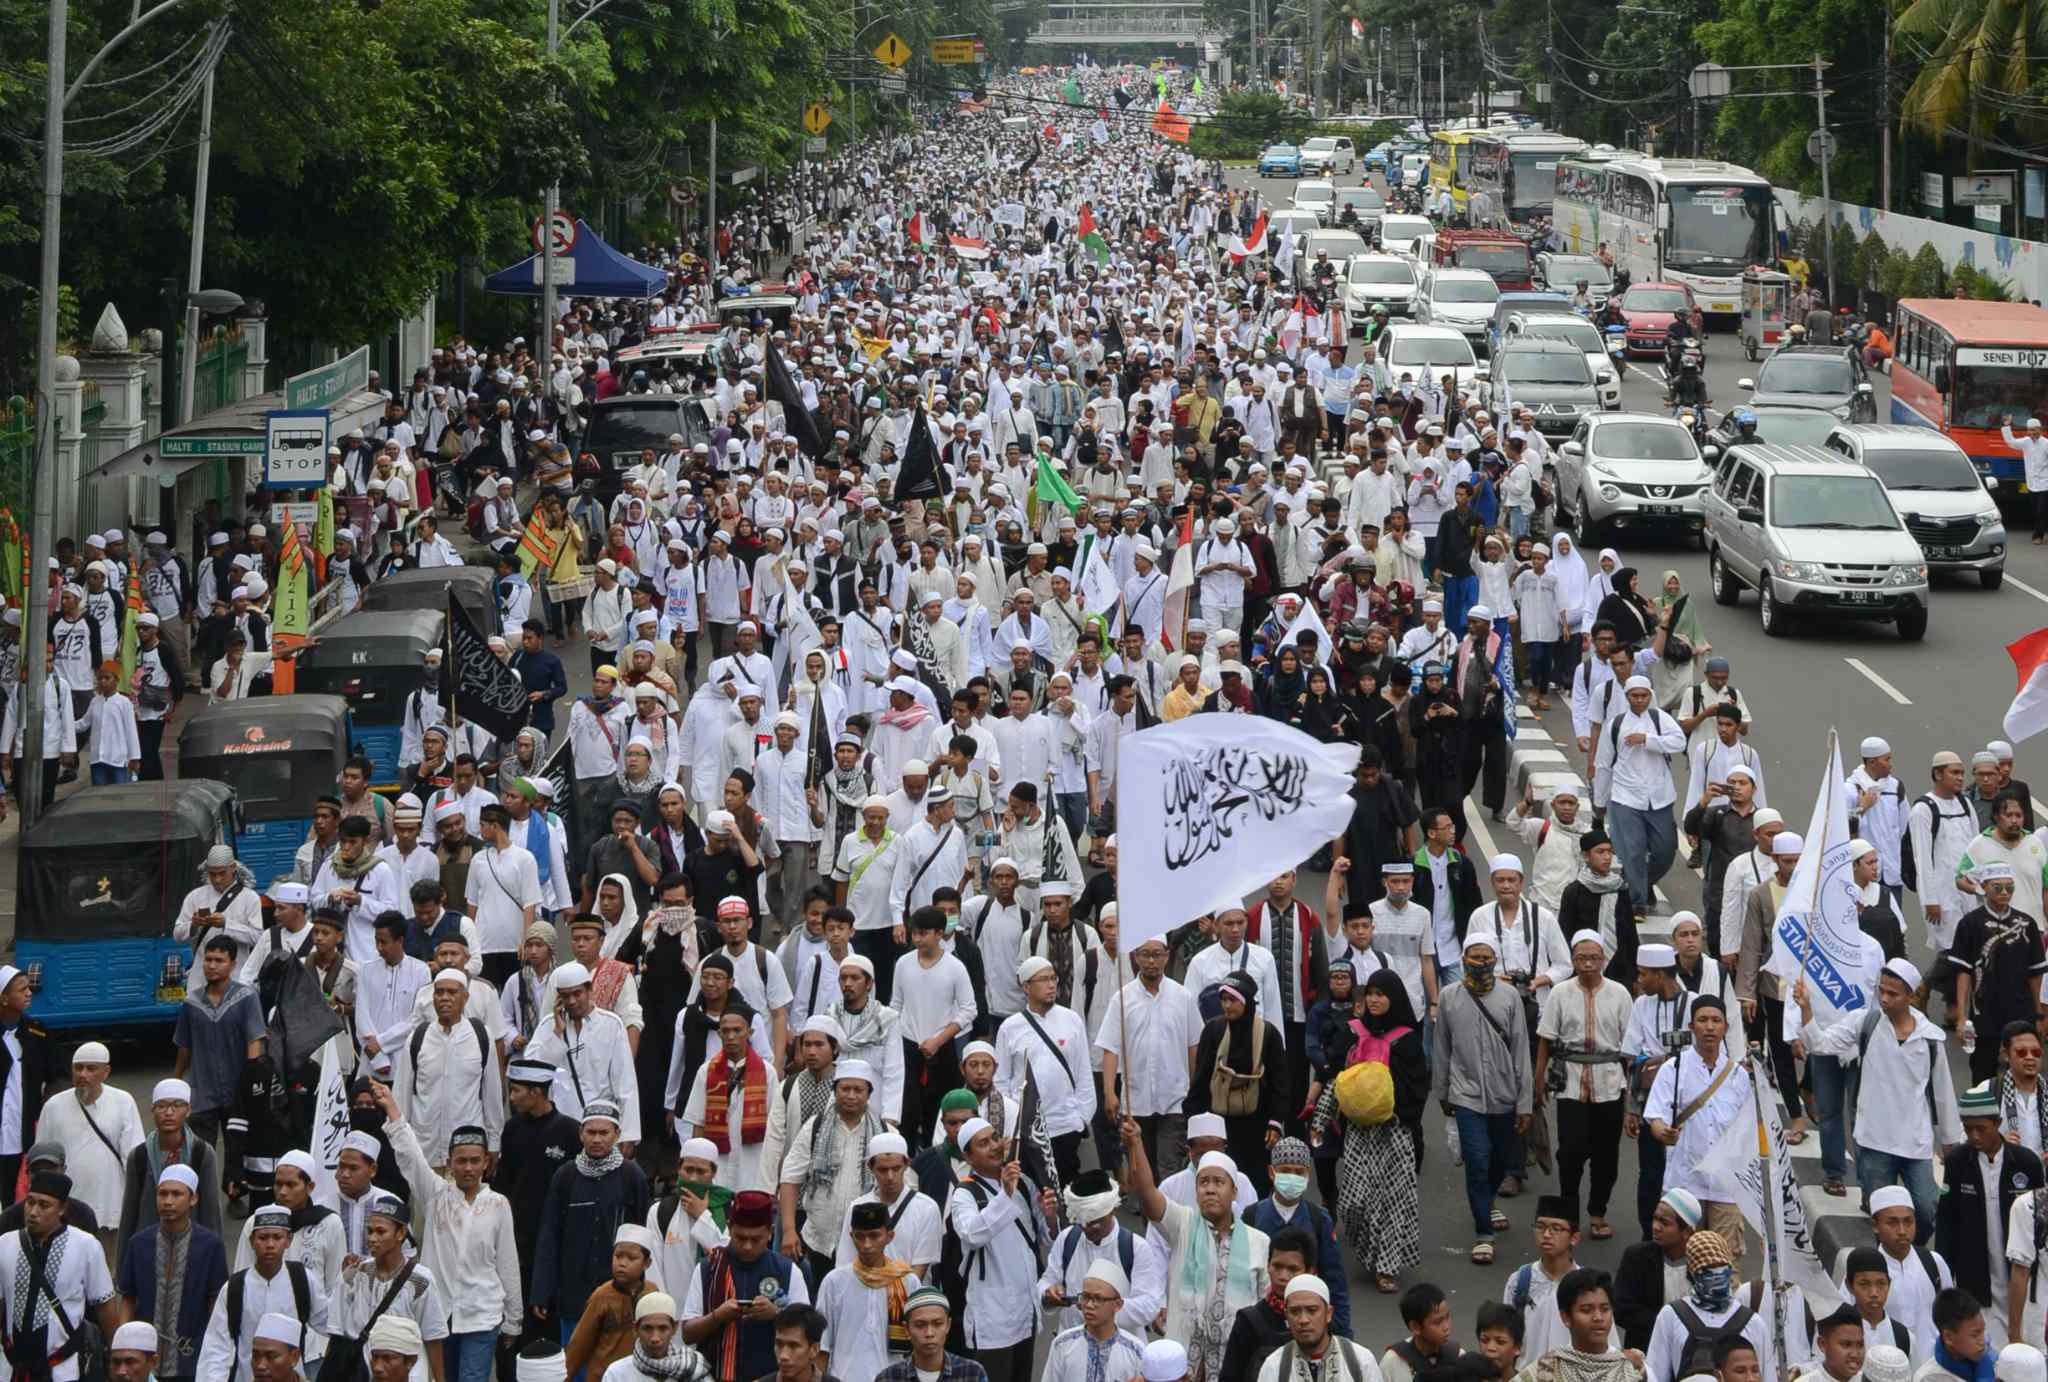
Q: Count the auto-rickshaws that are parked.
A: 4